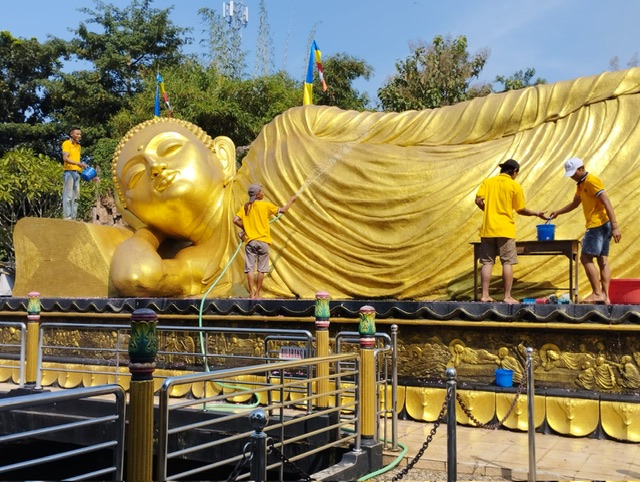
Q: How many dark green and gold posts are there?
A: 4